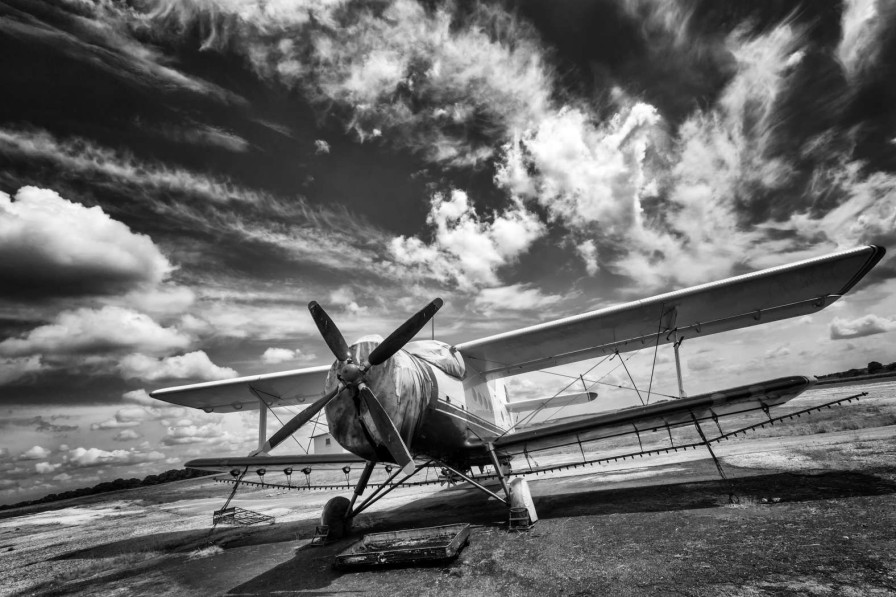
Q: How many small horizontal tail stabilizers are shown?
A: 1